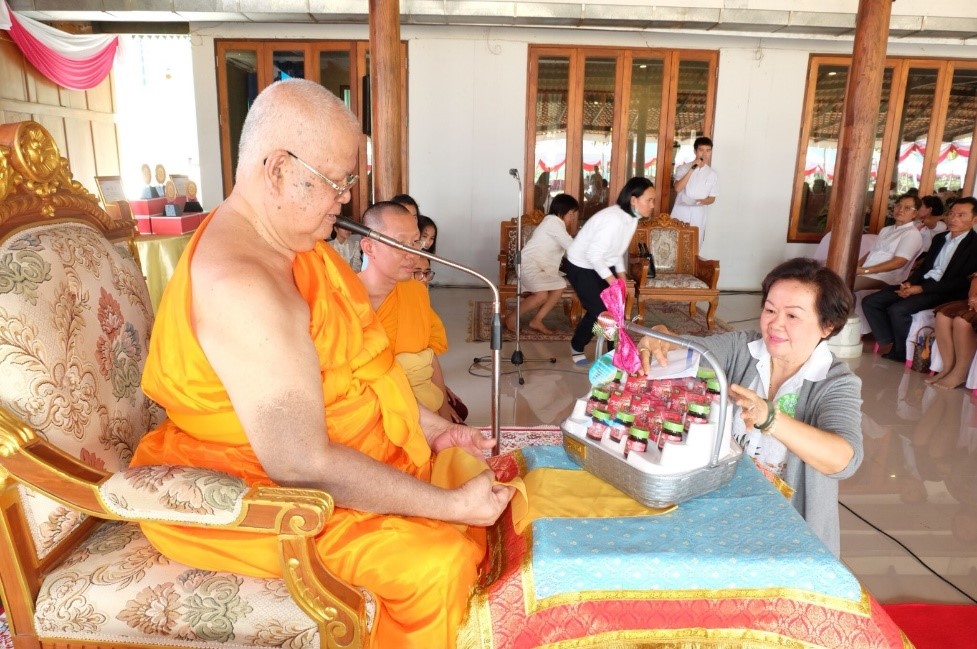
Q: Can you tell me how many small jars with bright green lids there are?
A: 9